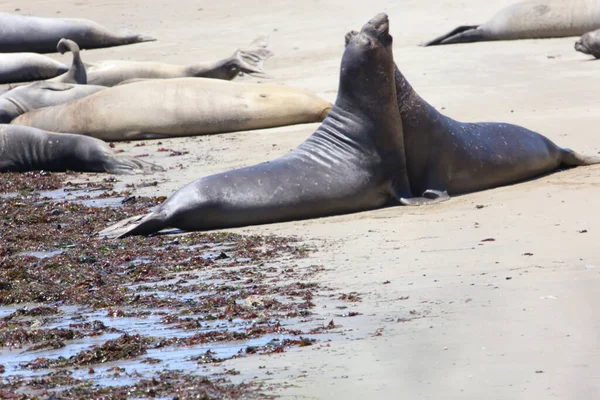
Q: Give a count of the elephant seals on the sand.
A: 10